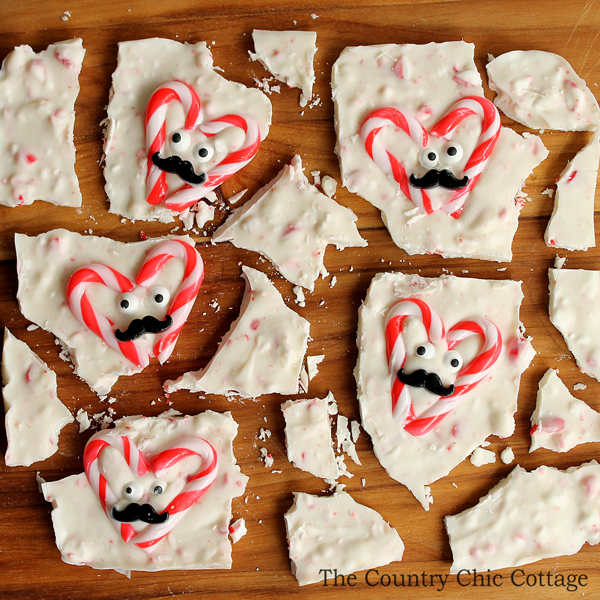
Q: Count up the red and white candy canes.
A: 10